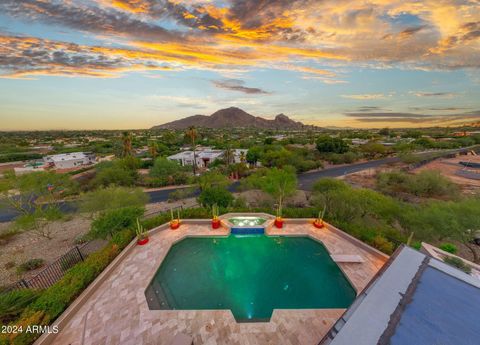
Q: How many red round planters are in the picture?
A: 5